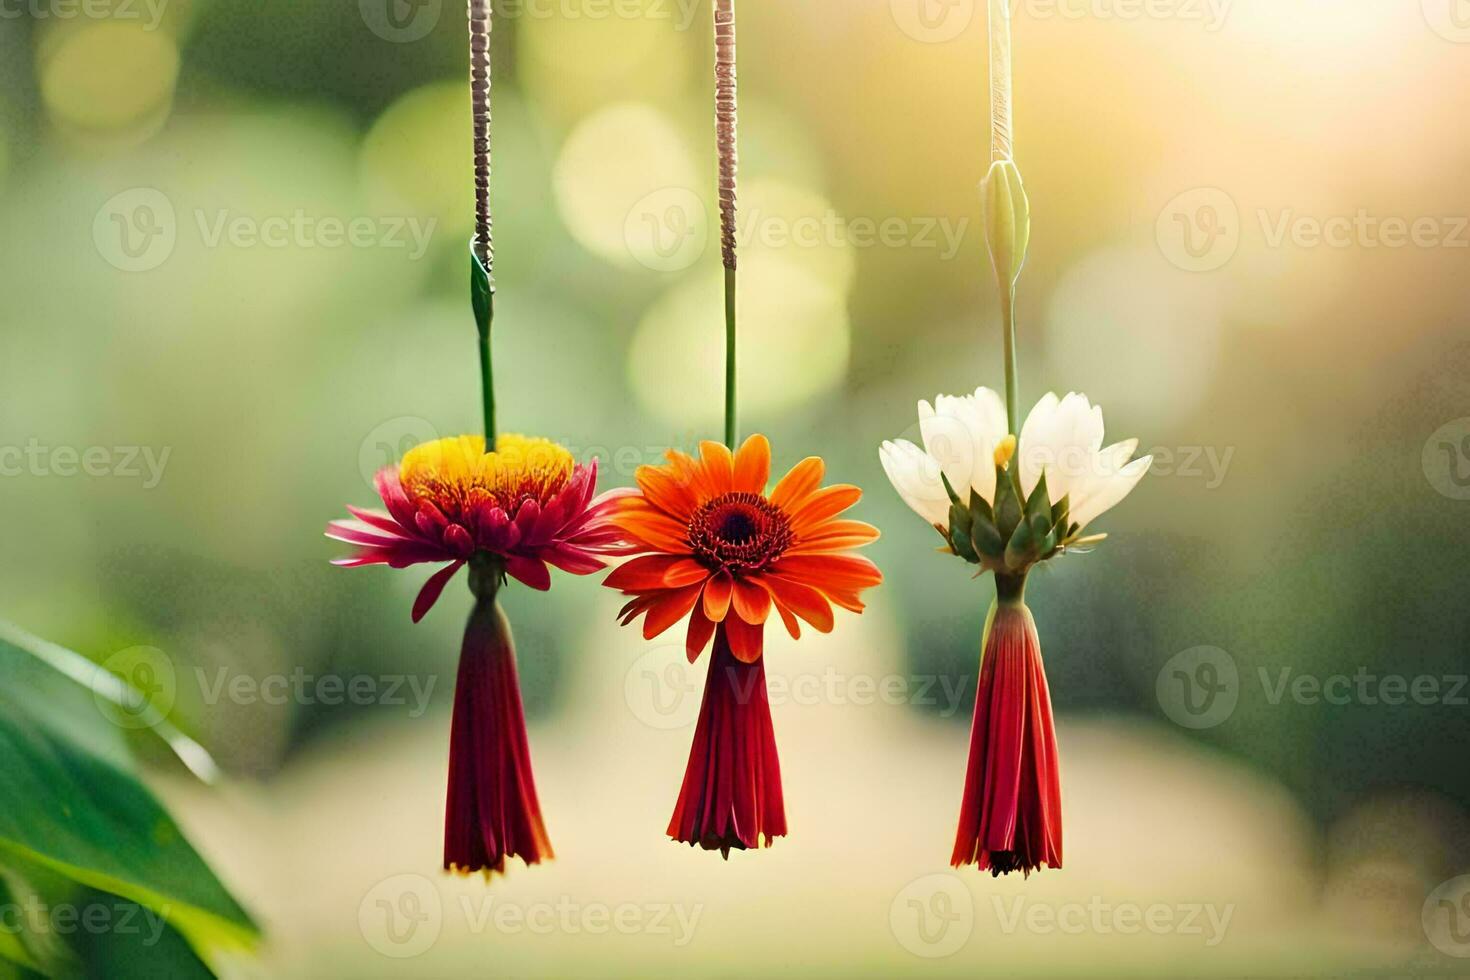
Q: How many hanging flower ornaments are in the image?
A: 3